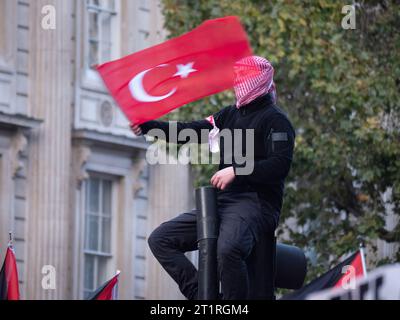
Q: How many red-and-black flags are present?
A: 3